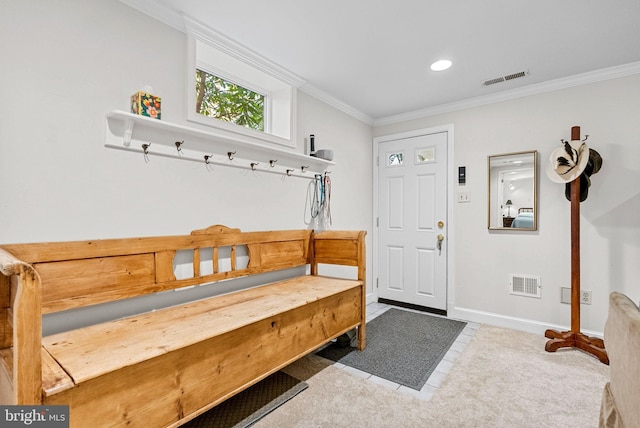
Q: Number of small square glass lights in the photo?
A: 2